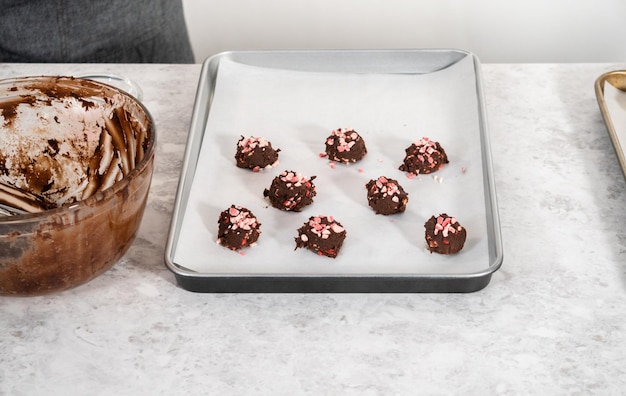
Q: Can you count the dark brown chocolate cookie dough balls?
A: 8